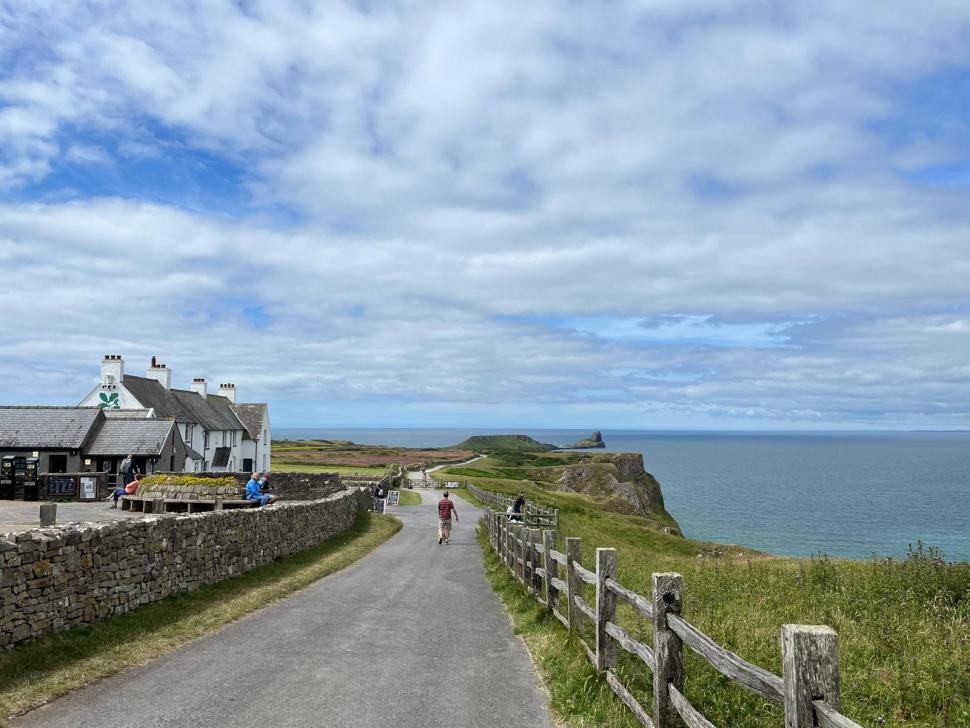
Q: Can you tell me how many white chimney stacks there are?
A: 4